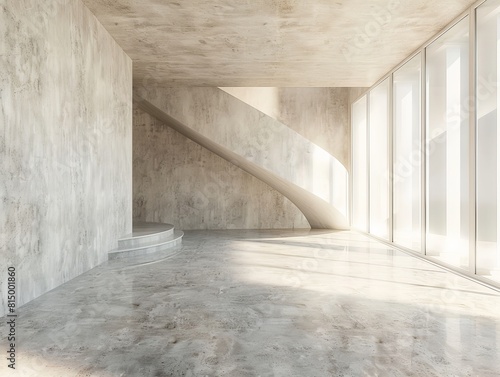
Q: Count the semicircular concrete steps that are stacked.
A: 2